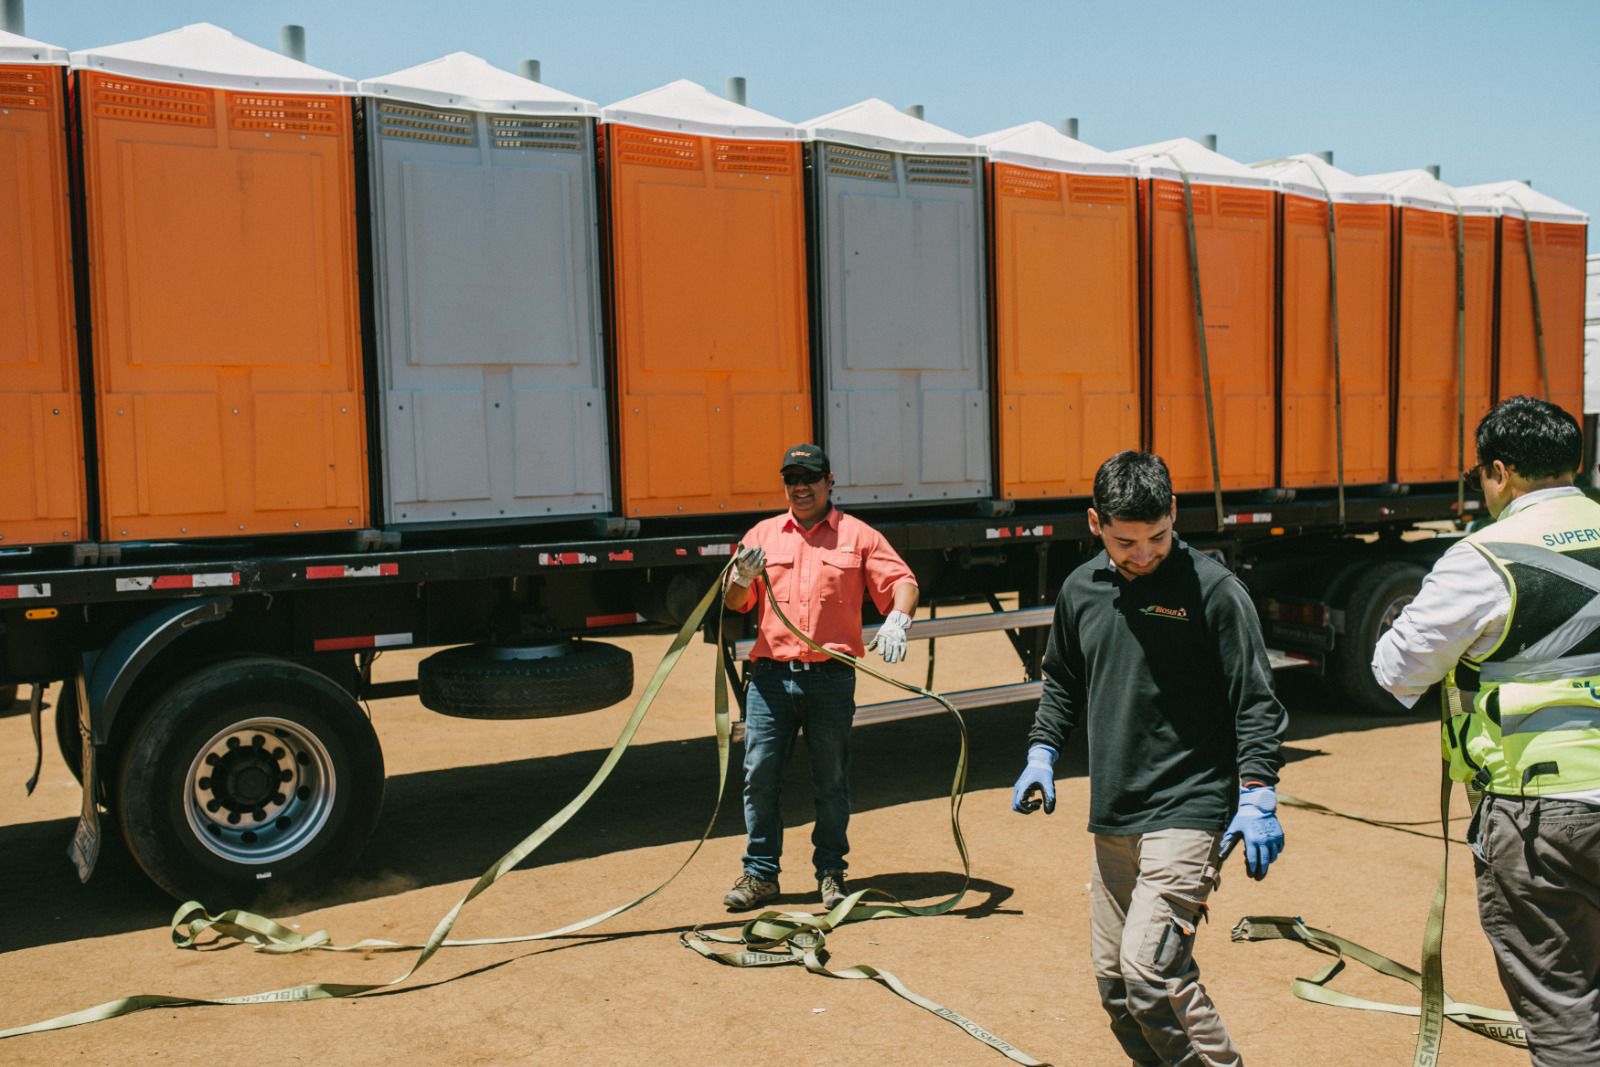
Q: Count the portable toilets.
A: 10